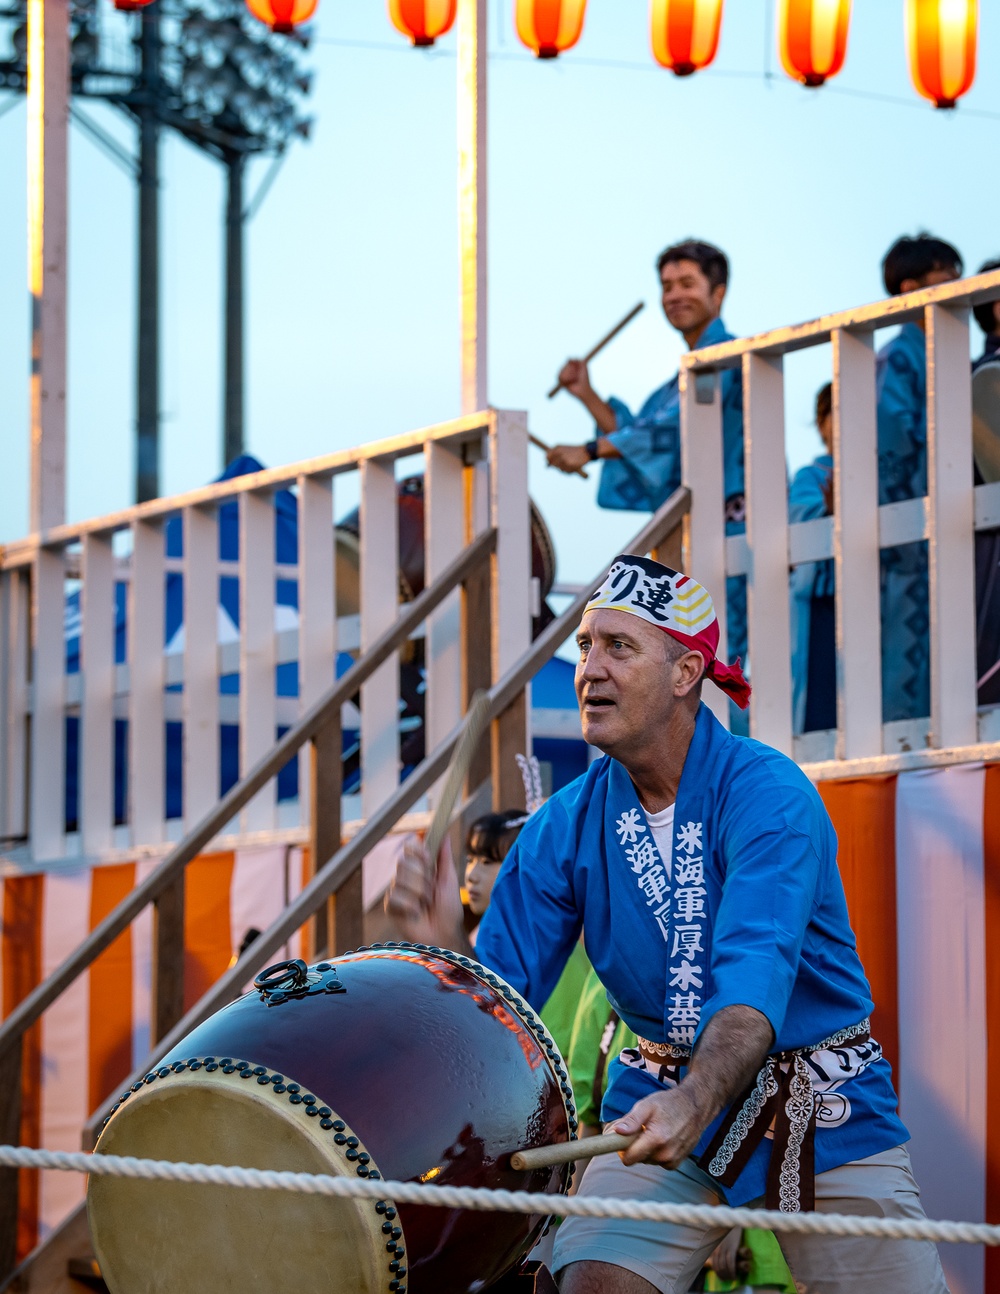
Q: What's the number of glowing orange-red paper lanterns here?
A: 7